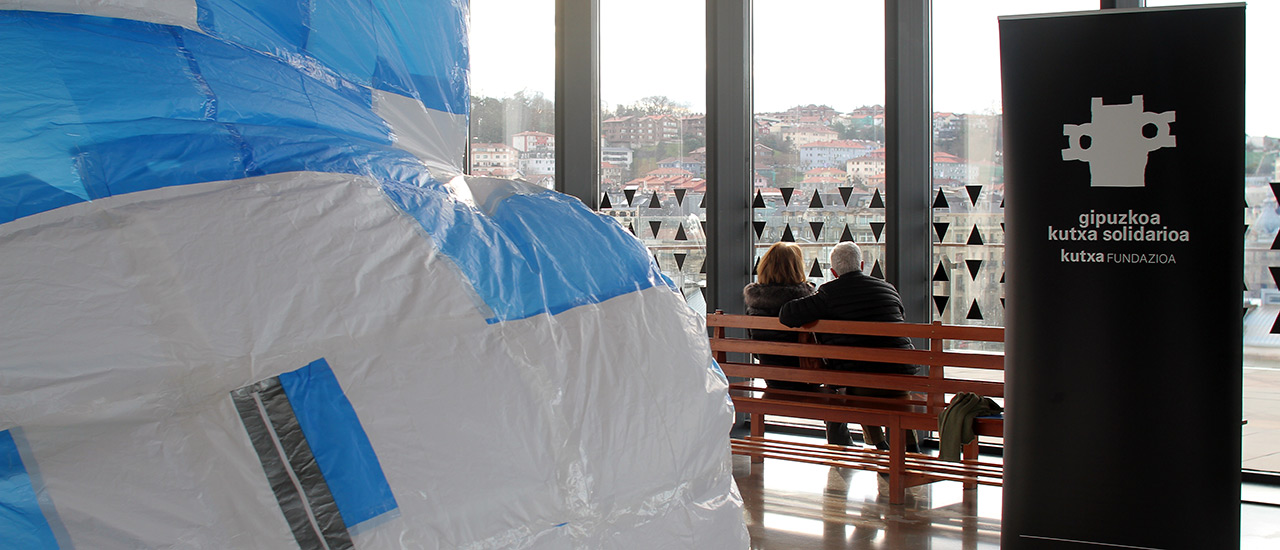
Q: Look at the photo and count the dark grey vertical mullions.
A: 4